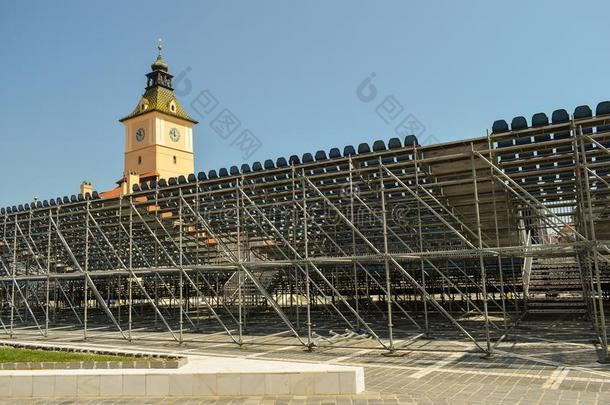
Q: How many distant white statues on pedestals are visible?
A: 0